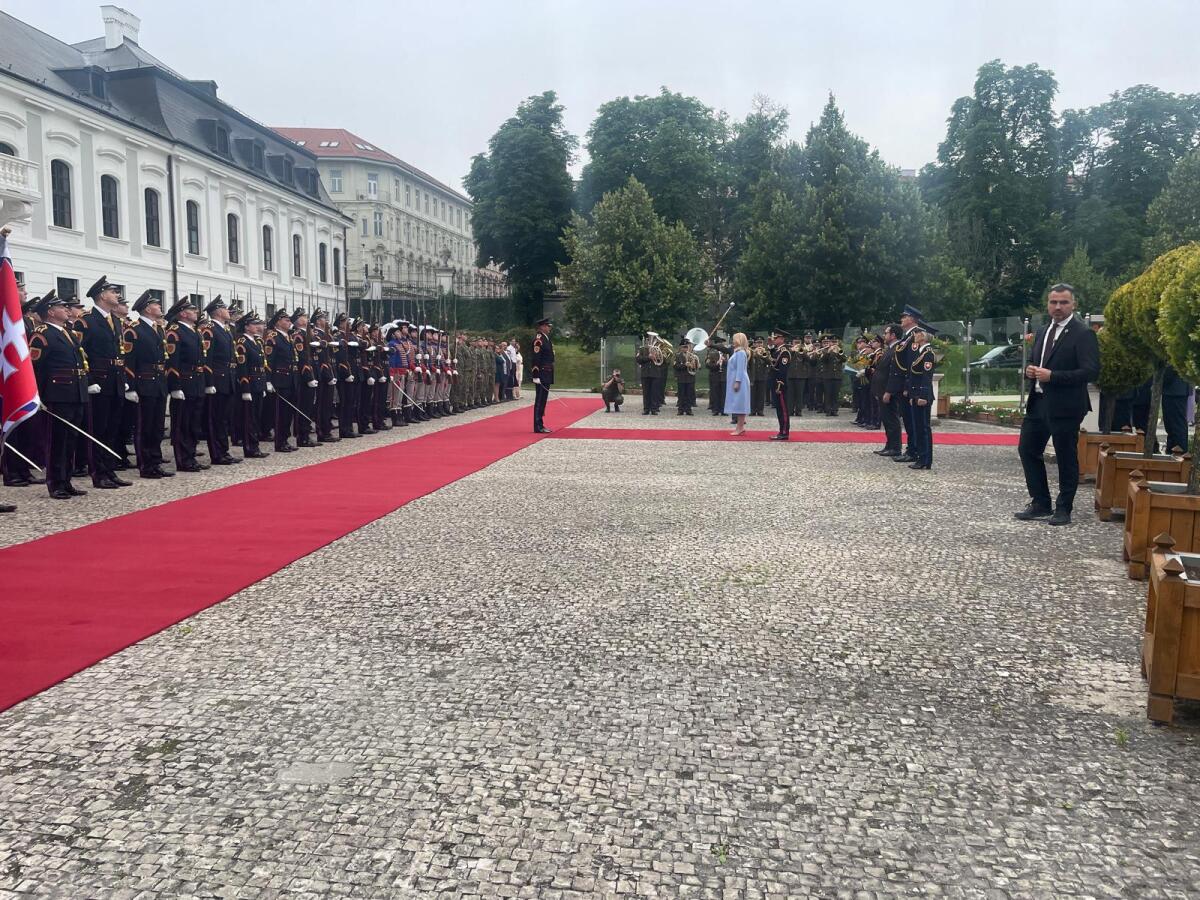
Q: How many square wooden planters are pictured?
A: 4